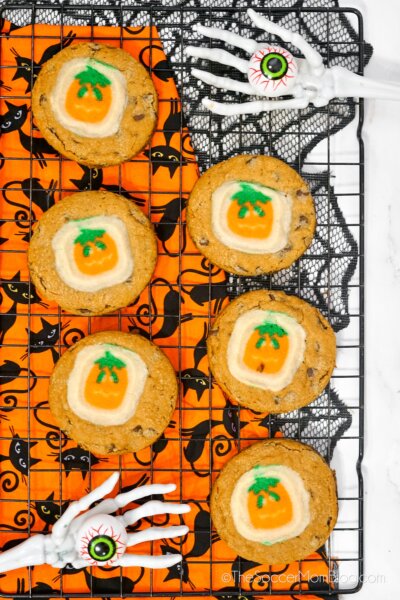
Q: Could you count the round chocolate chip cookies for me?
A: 6